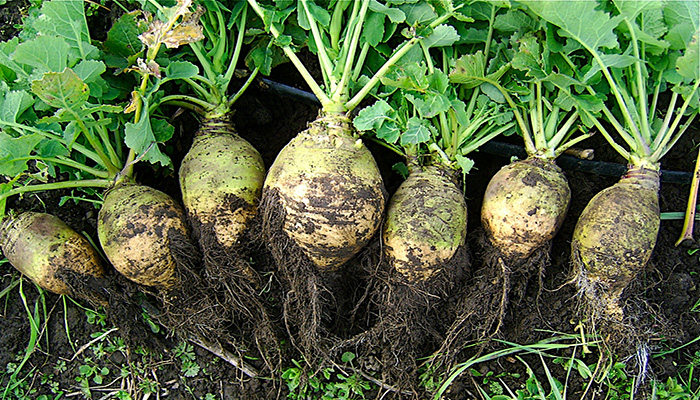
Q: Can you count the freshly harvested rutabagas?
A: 7